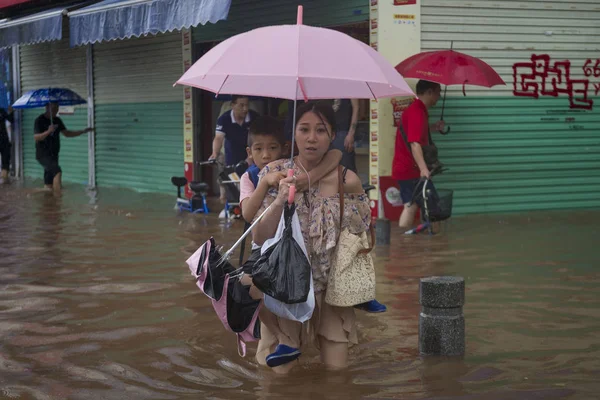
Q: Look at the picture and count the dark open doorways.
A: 1